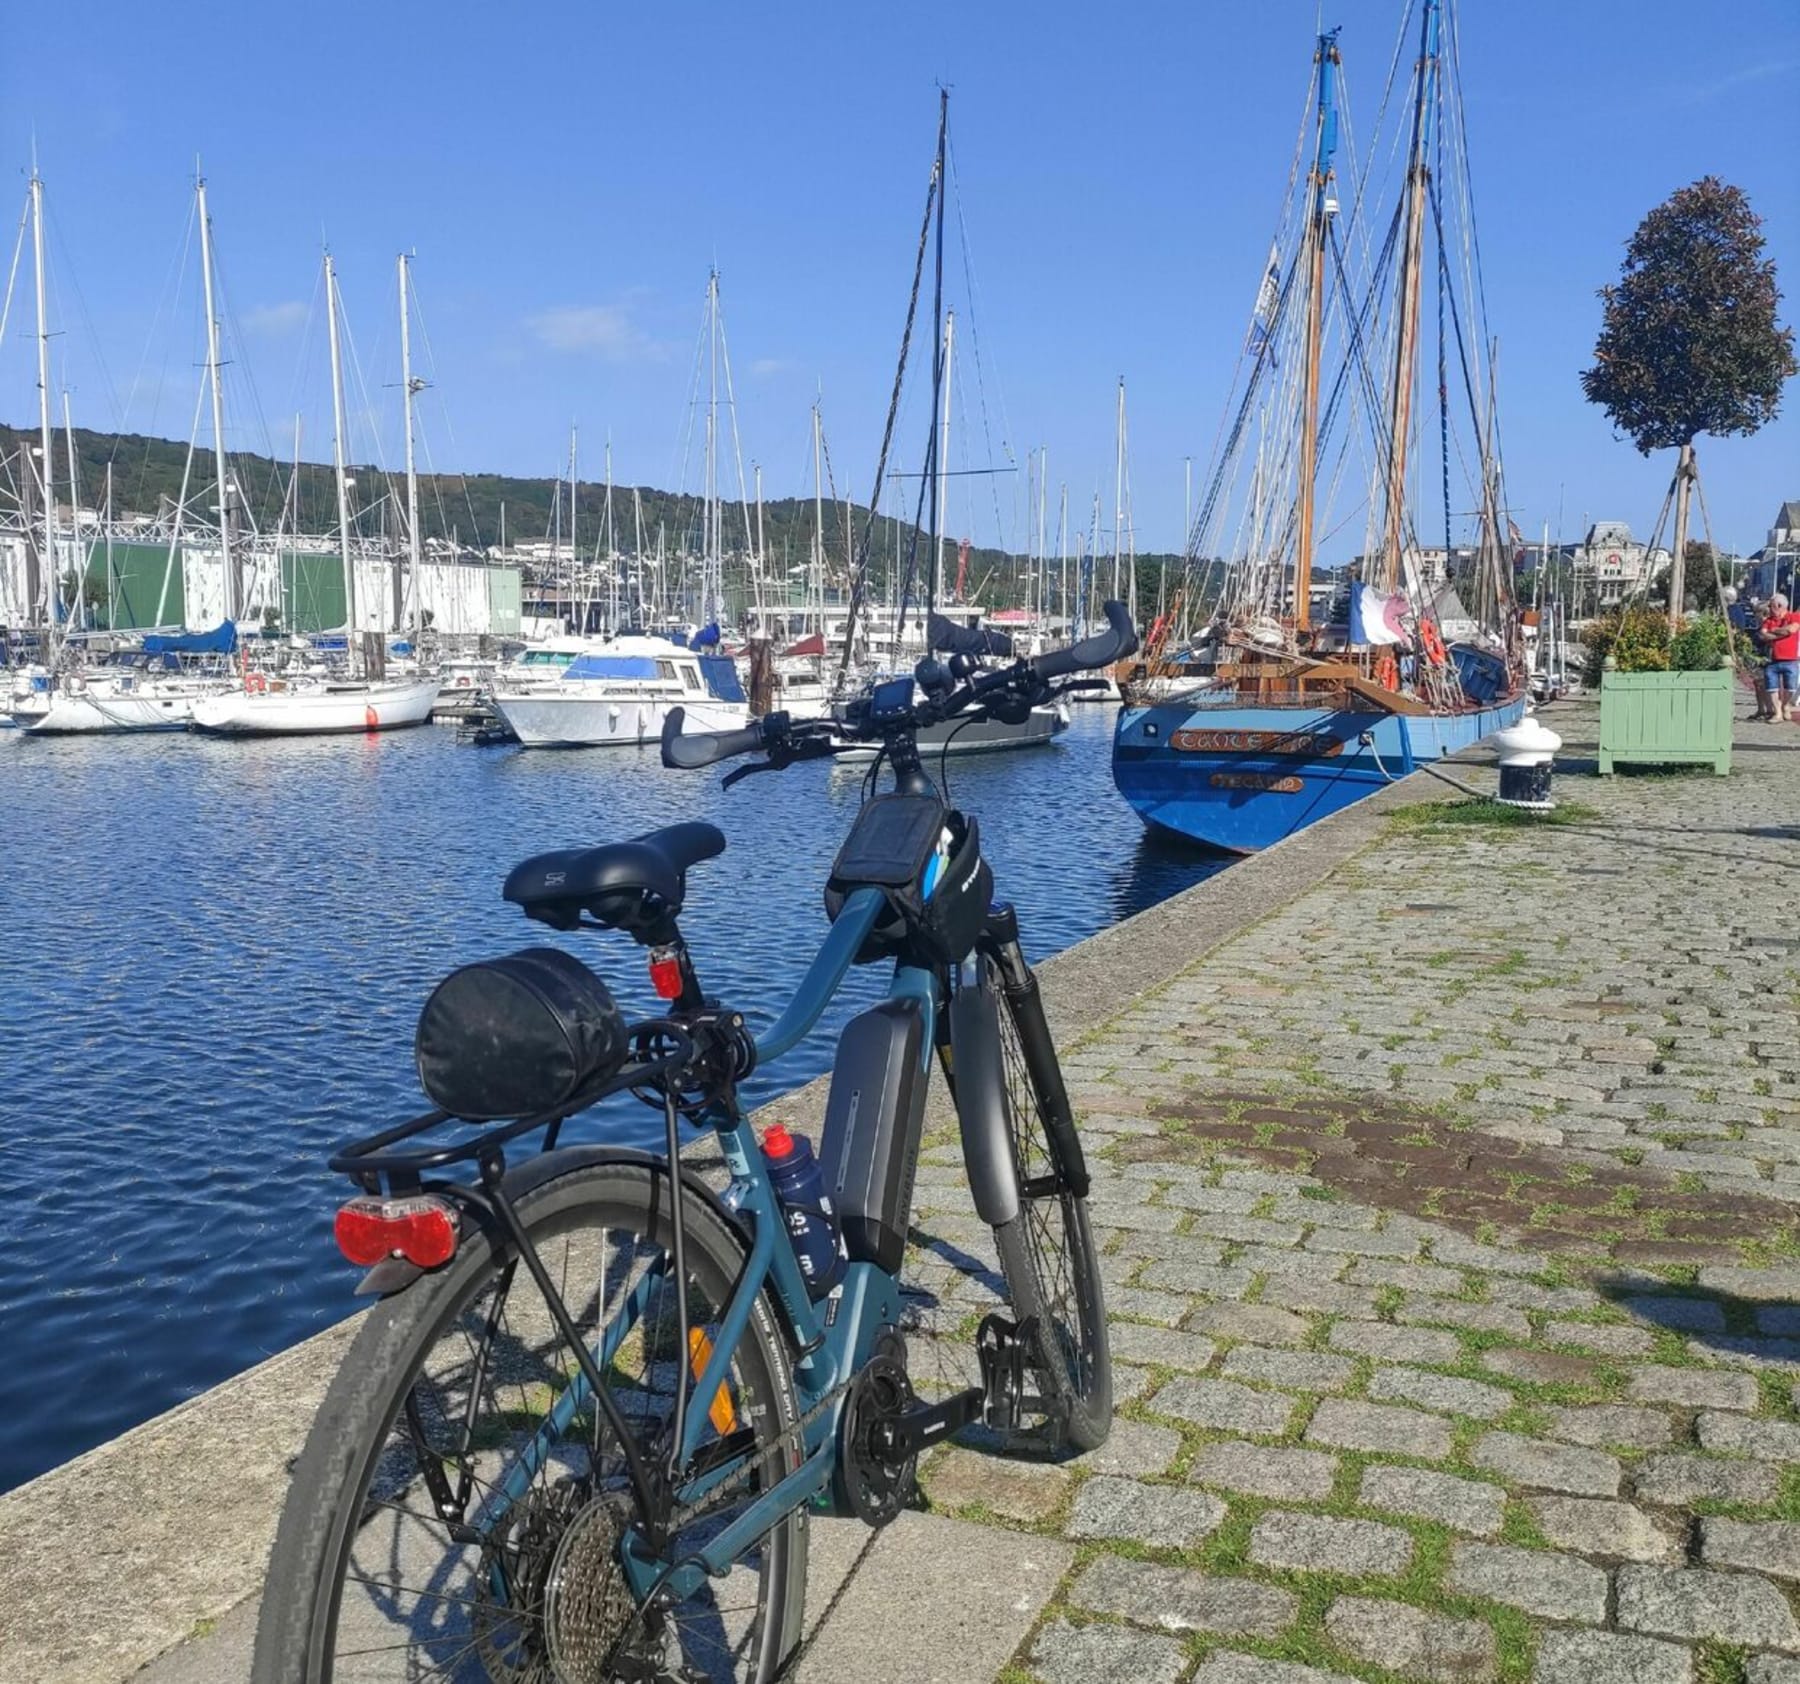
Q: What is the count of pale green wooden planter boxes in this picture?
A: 1